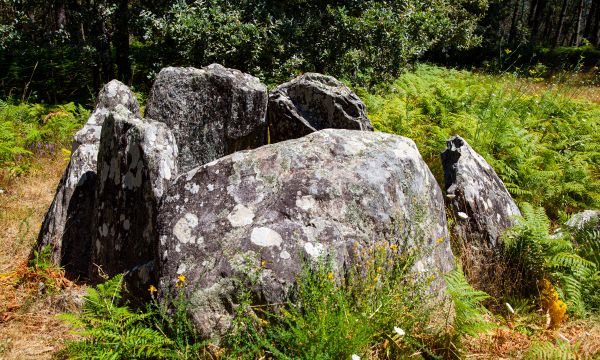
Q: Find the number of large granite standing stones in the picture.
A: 6